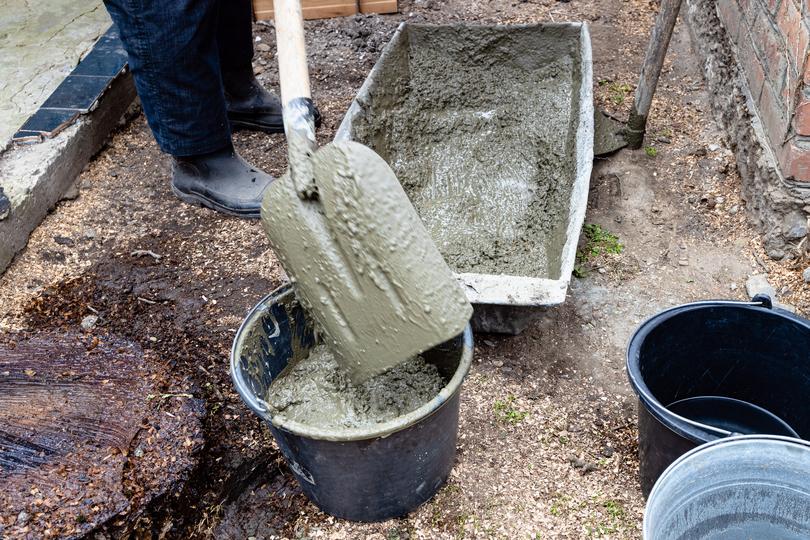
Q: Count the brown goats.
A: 0